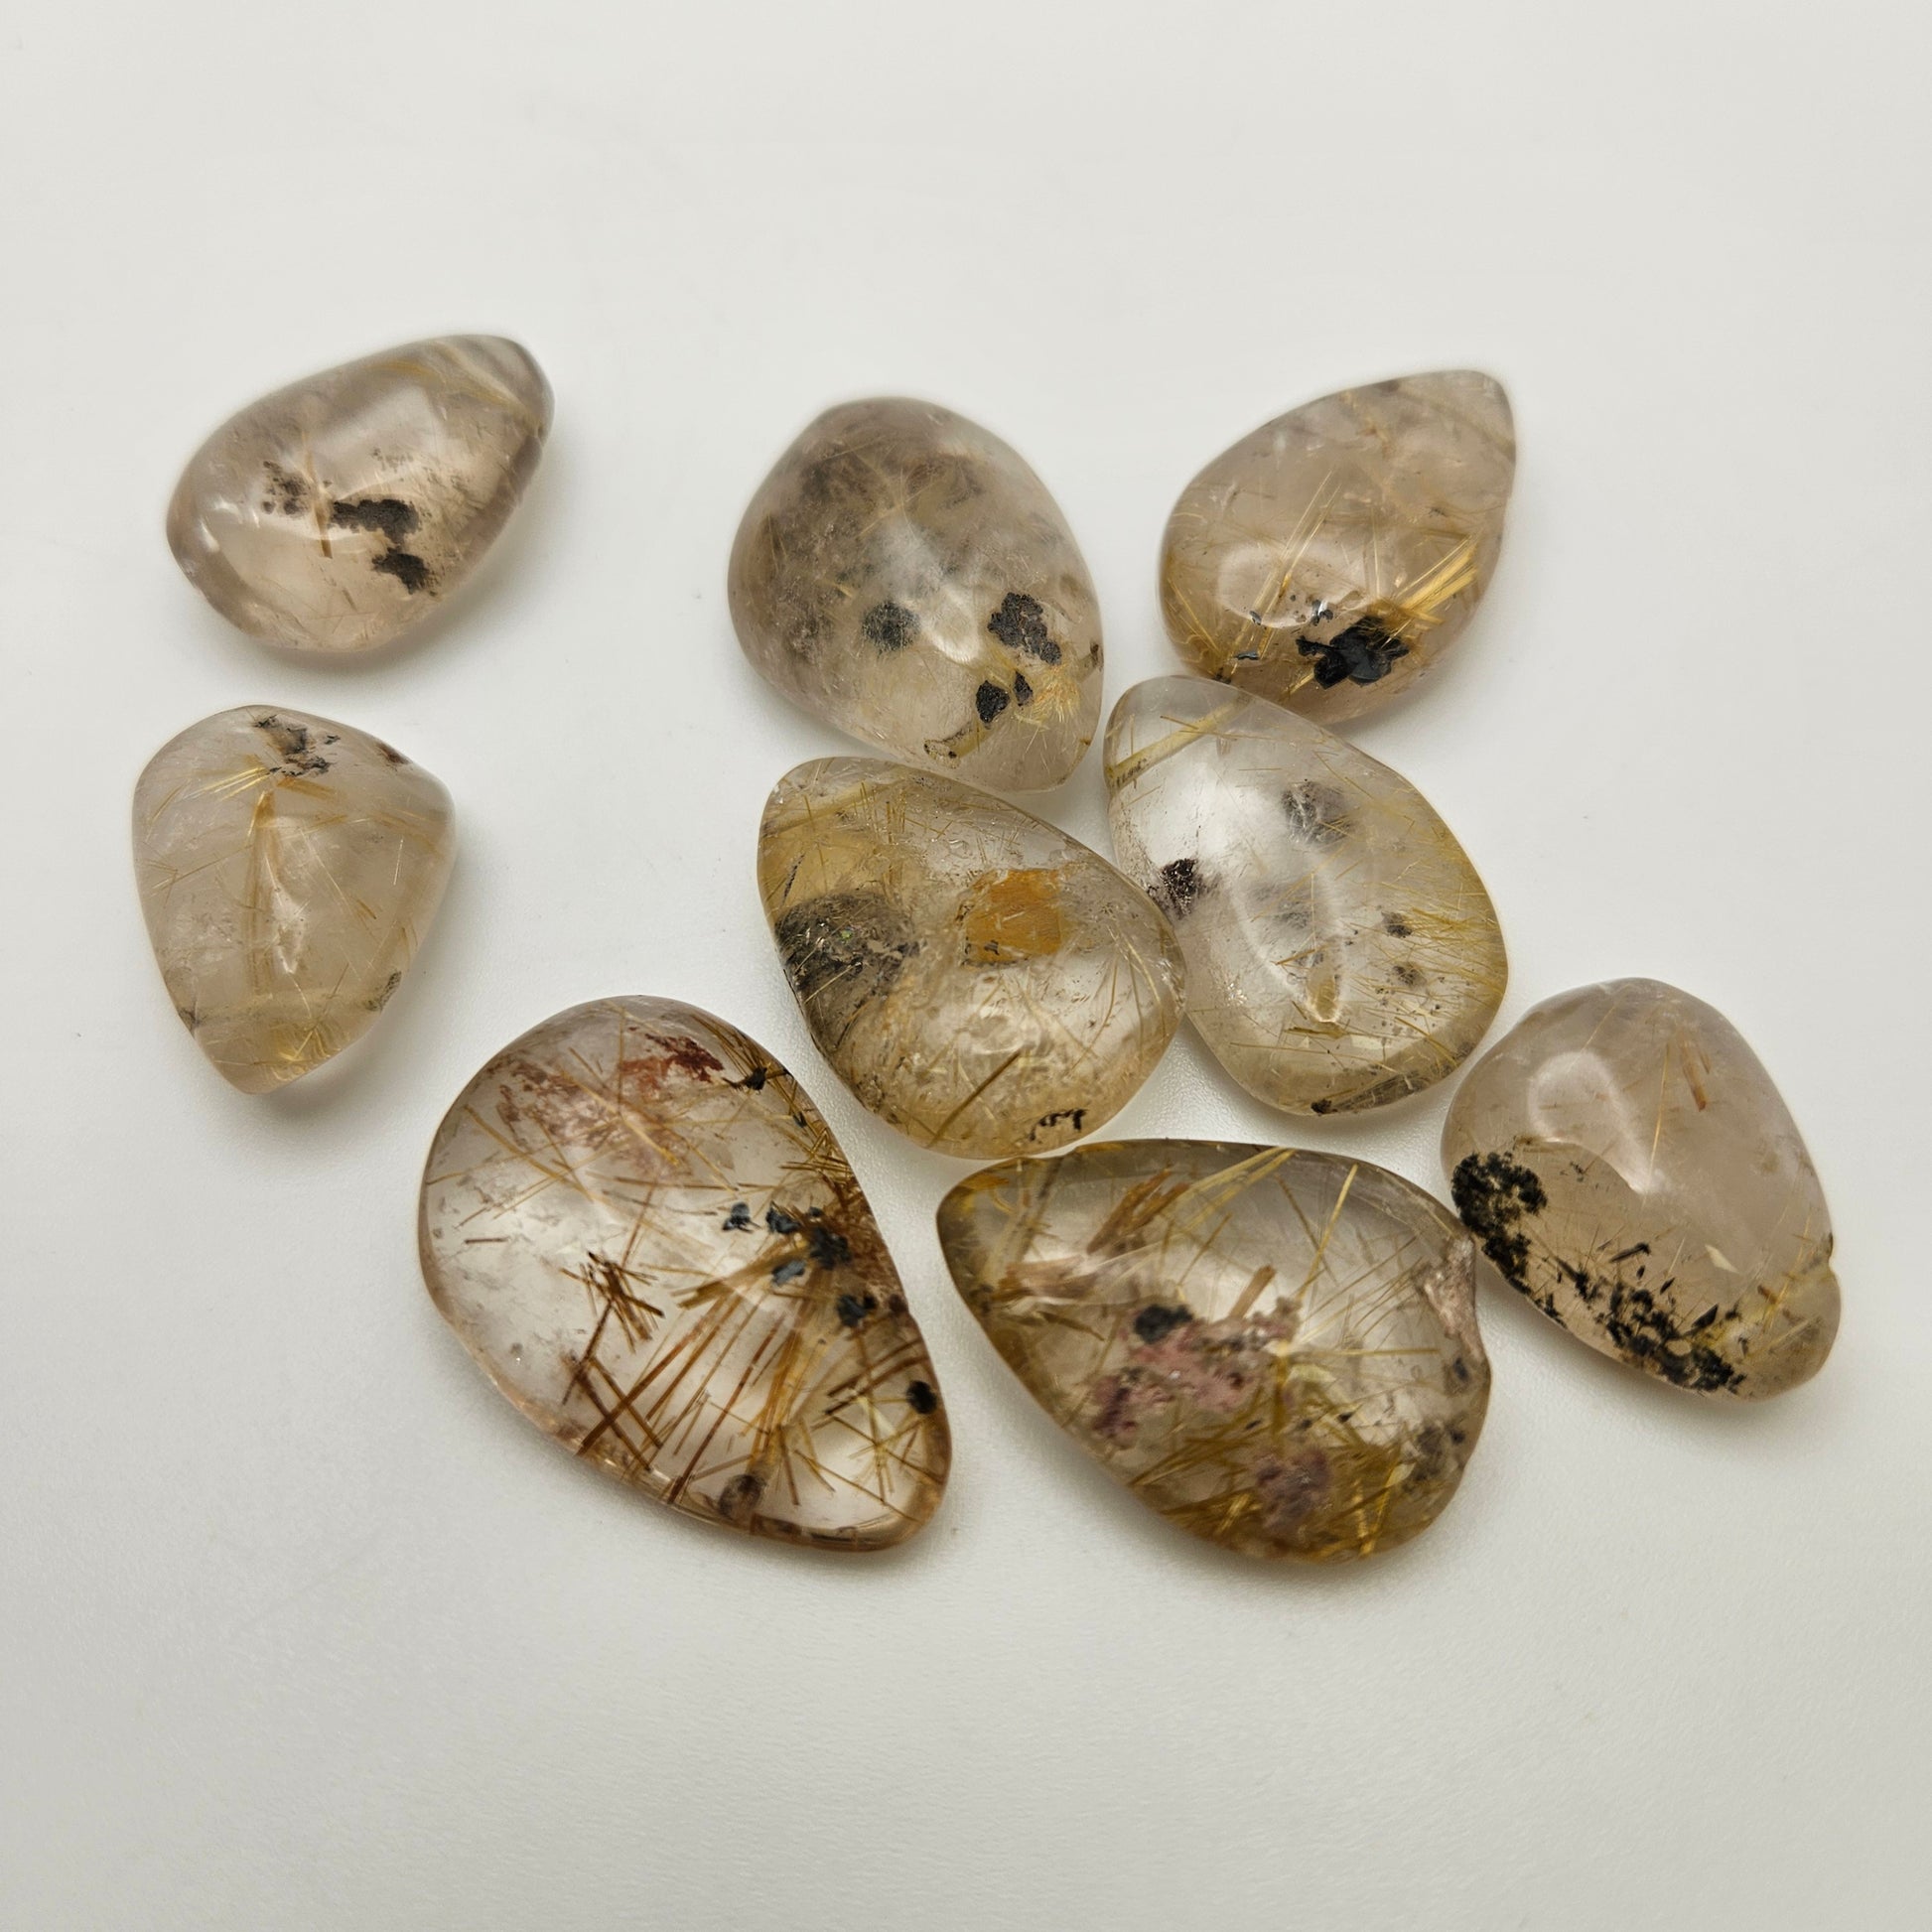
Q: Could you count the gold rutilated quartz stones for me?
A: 9